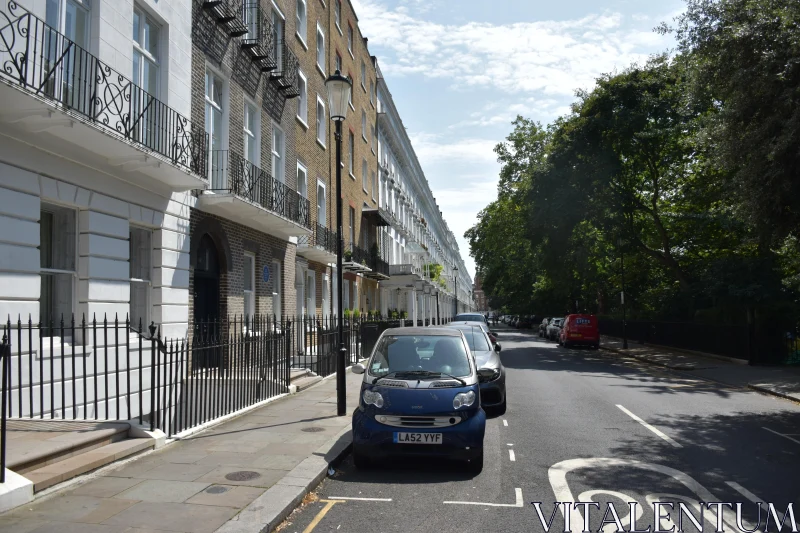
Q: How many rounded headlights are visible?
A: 2